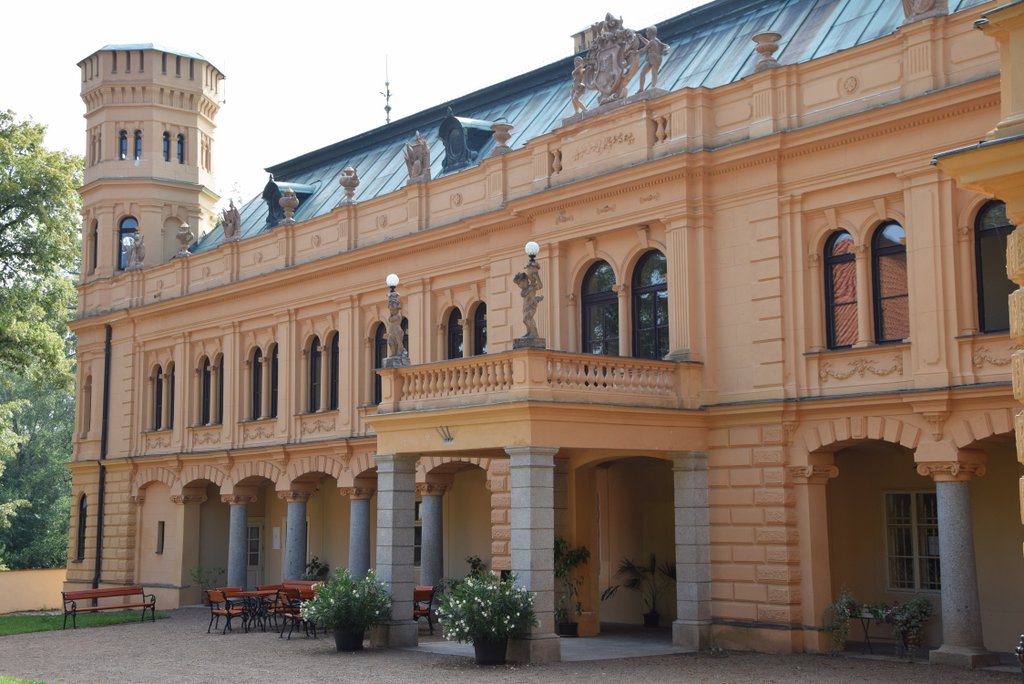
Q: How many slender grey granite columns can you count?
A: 5